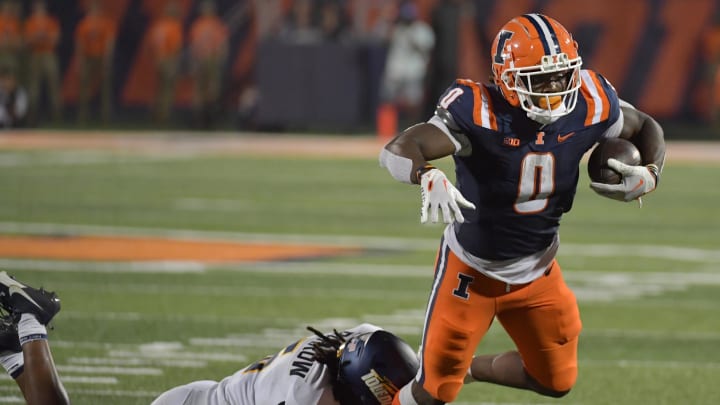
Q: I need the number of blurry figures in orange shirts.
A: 5